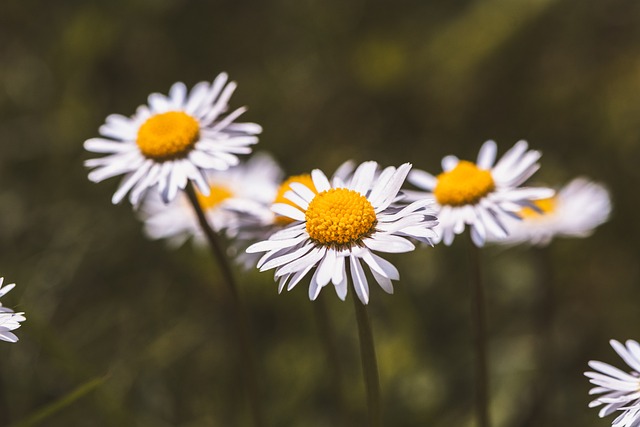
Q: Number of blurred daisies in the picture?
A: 3